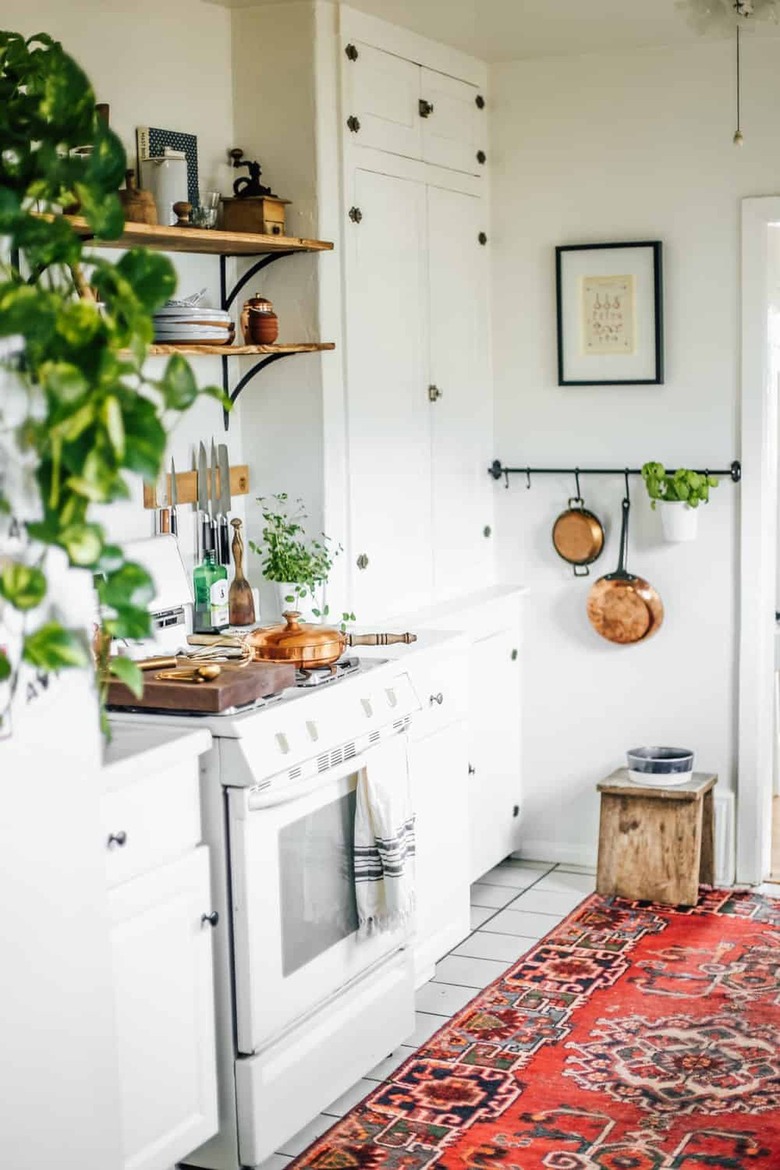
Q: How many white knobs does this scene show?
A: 4